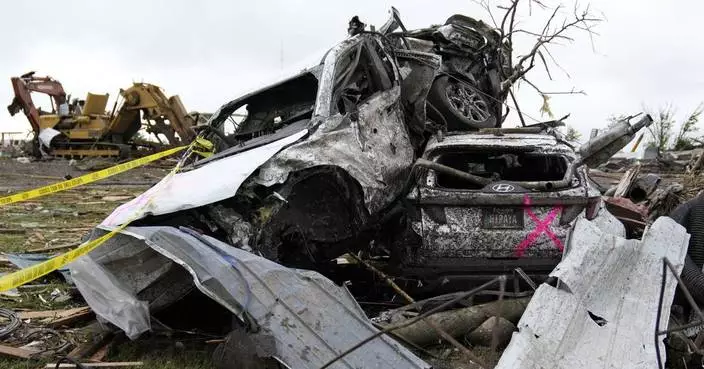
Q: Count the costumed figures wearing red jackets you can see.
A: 0